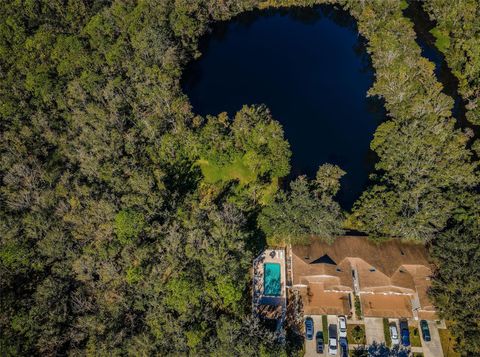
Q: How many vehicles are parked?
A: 8